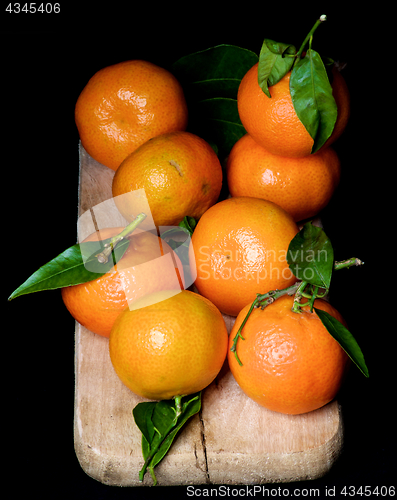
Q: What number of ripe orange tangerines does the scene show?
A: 8